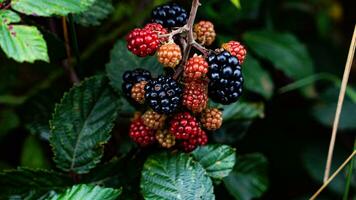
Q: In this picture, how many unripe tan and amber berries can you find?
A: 6